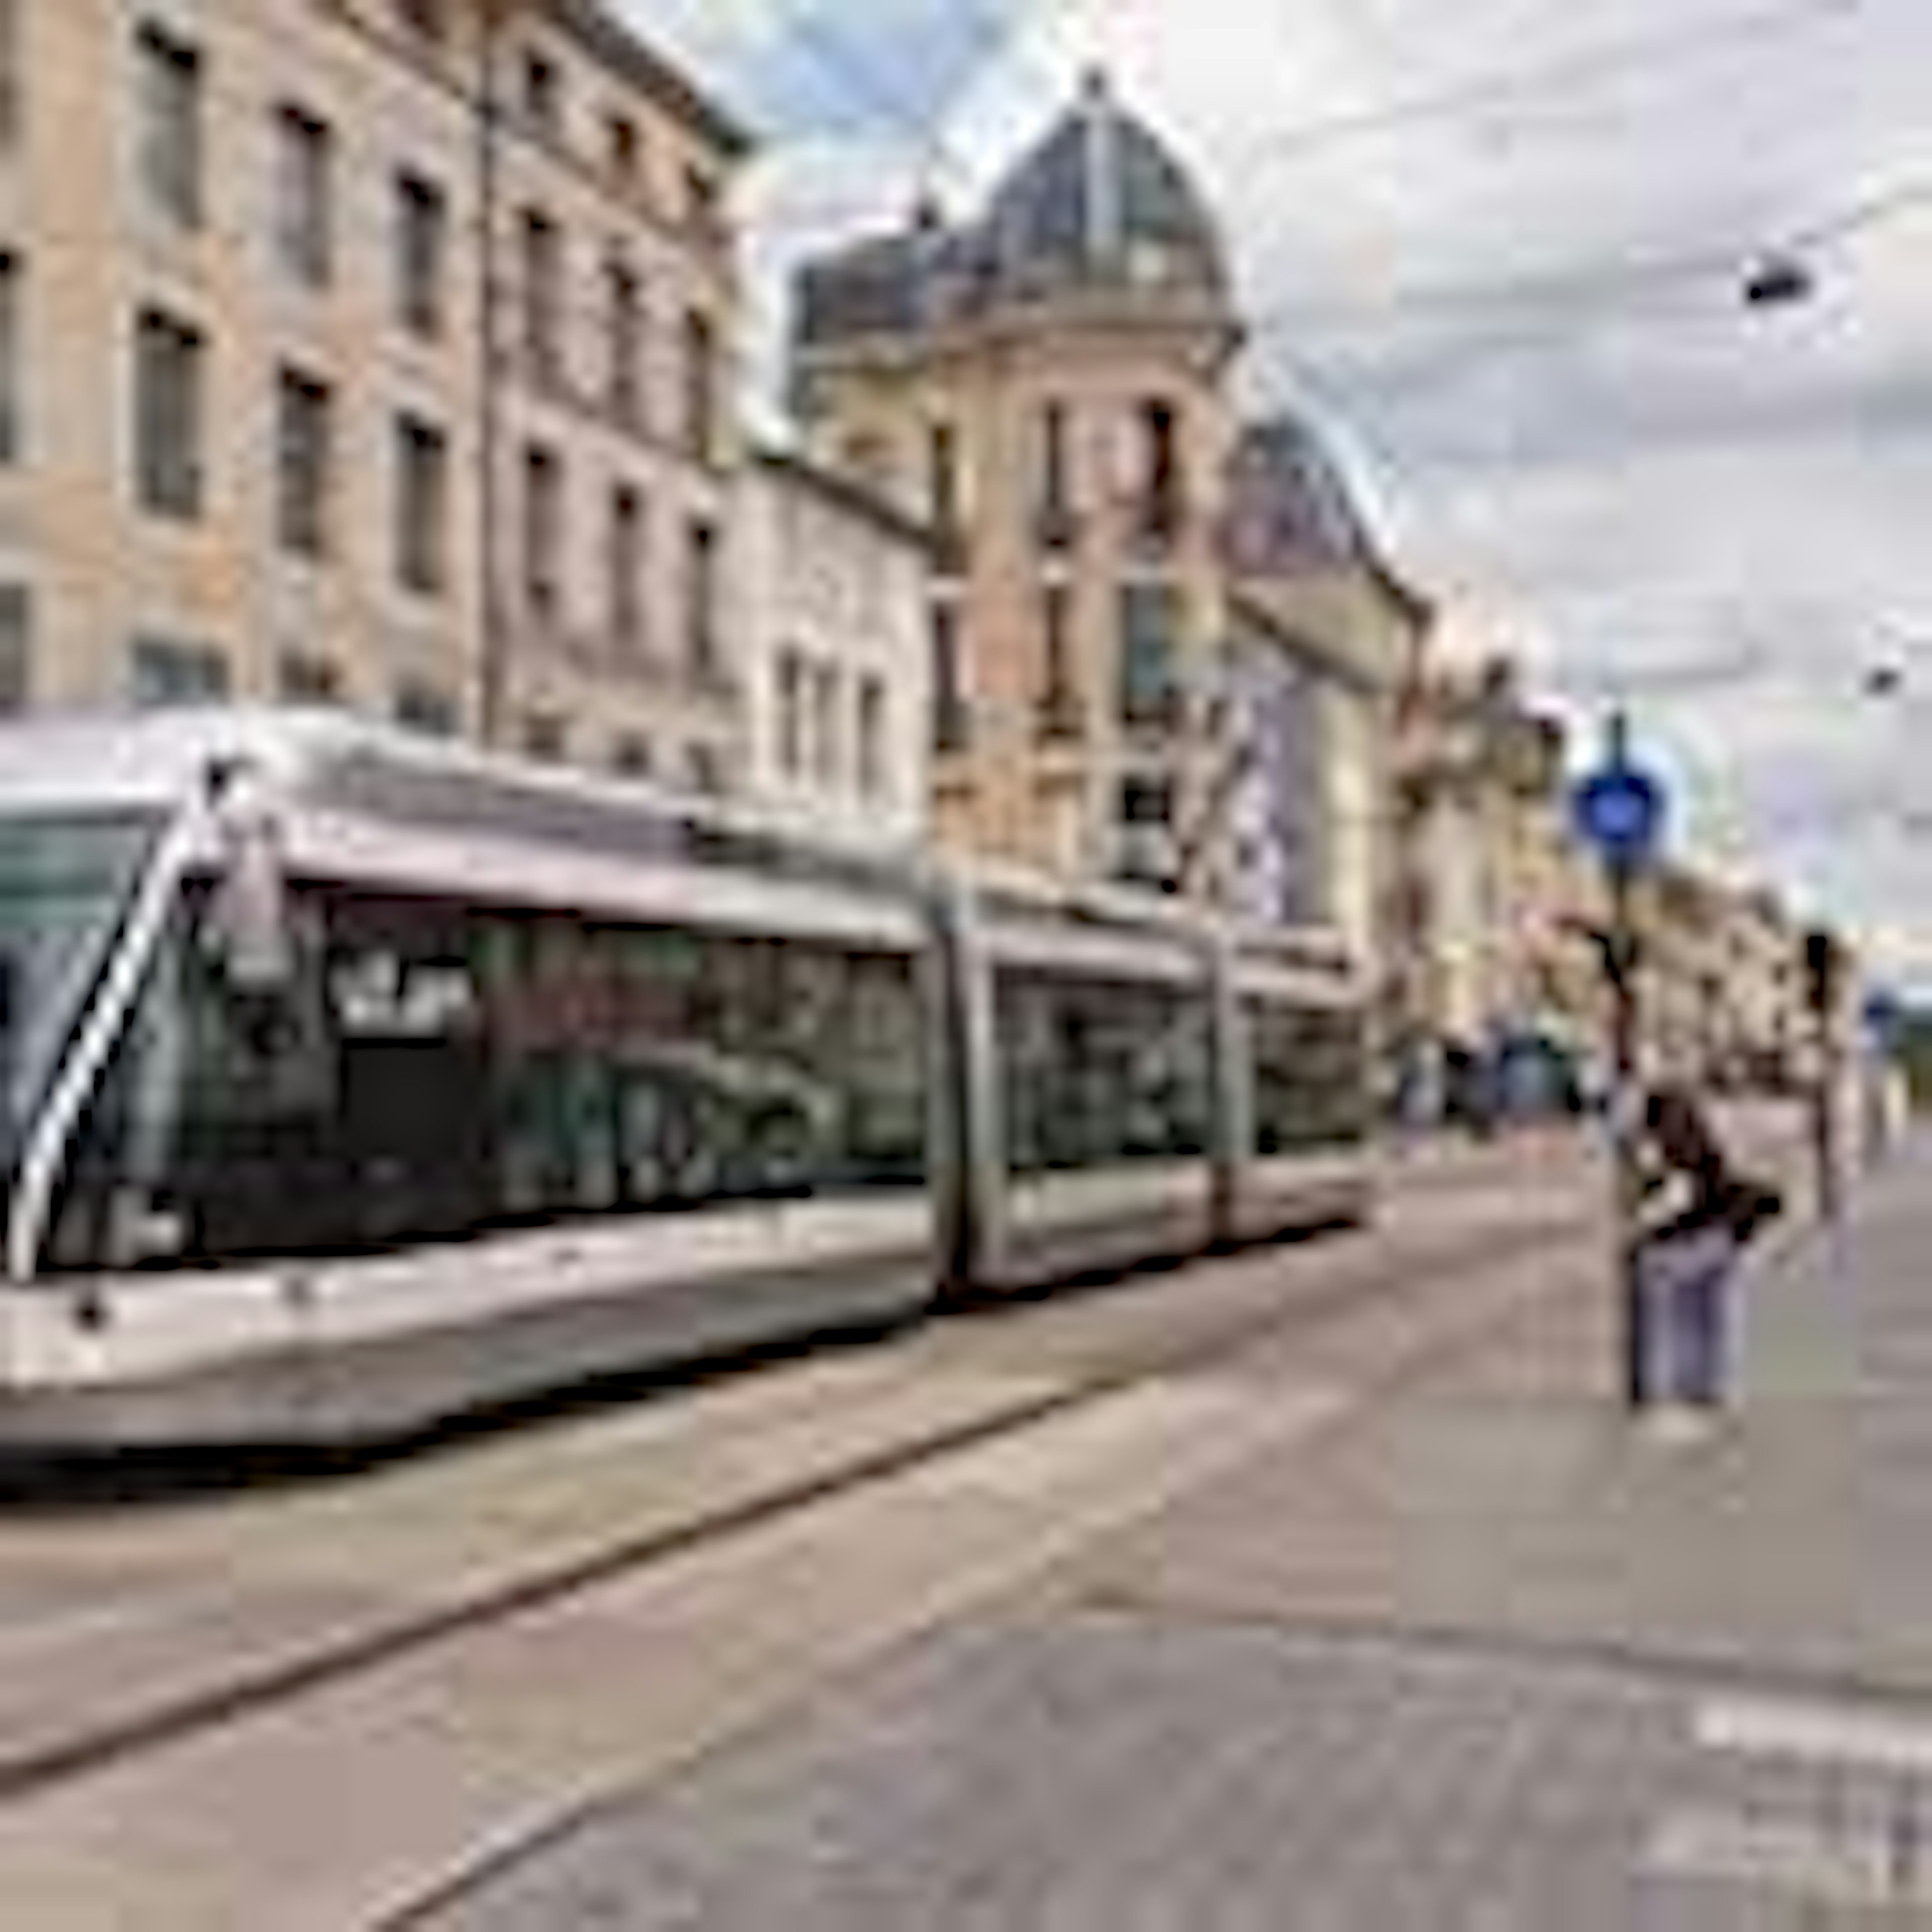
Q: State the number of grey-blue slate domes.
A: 2